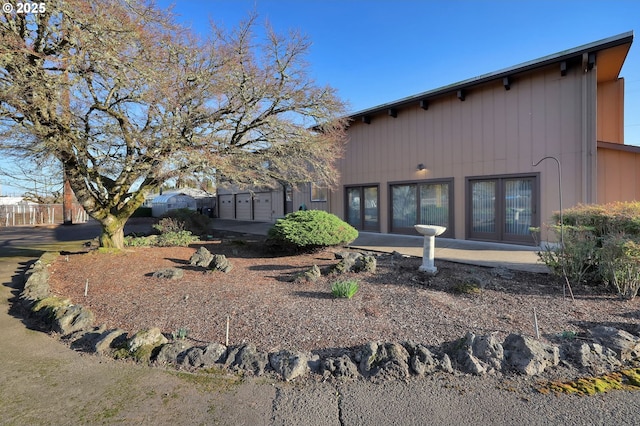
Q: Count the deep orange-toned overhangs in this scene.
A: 1